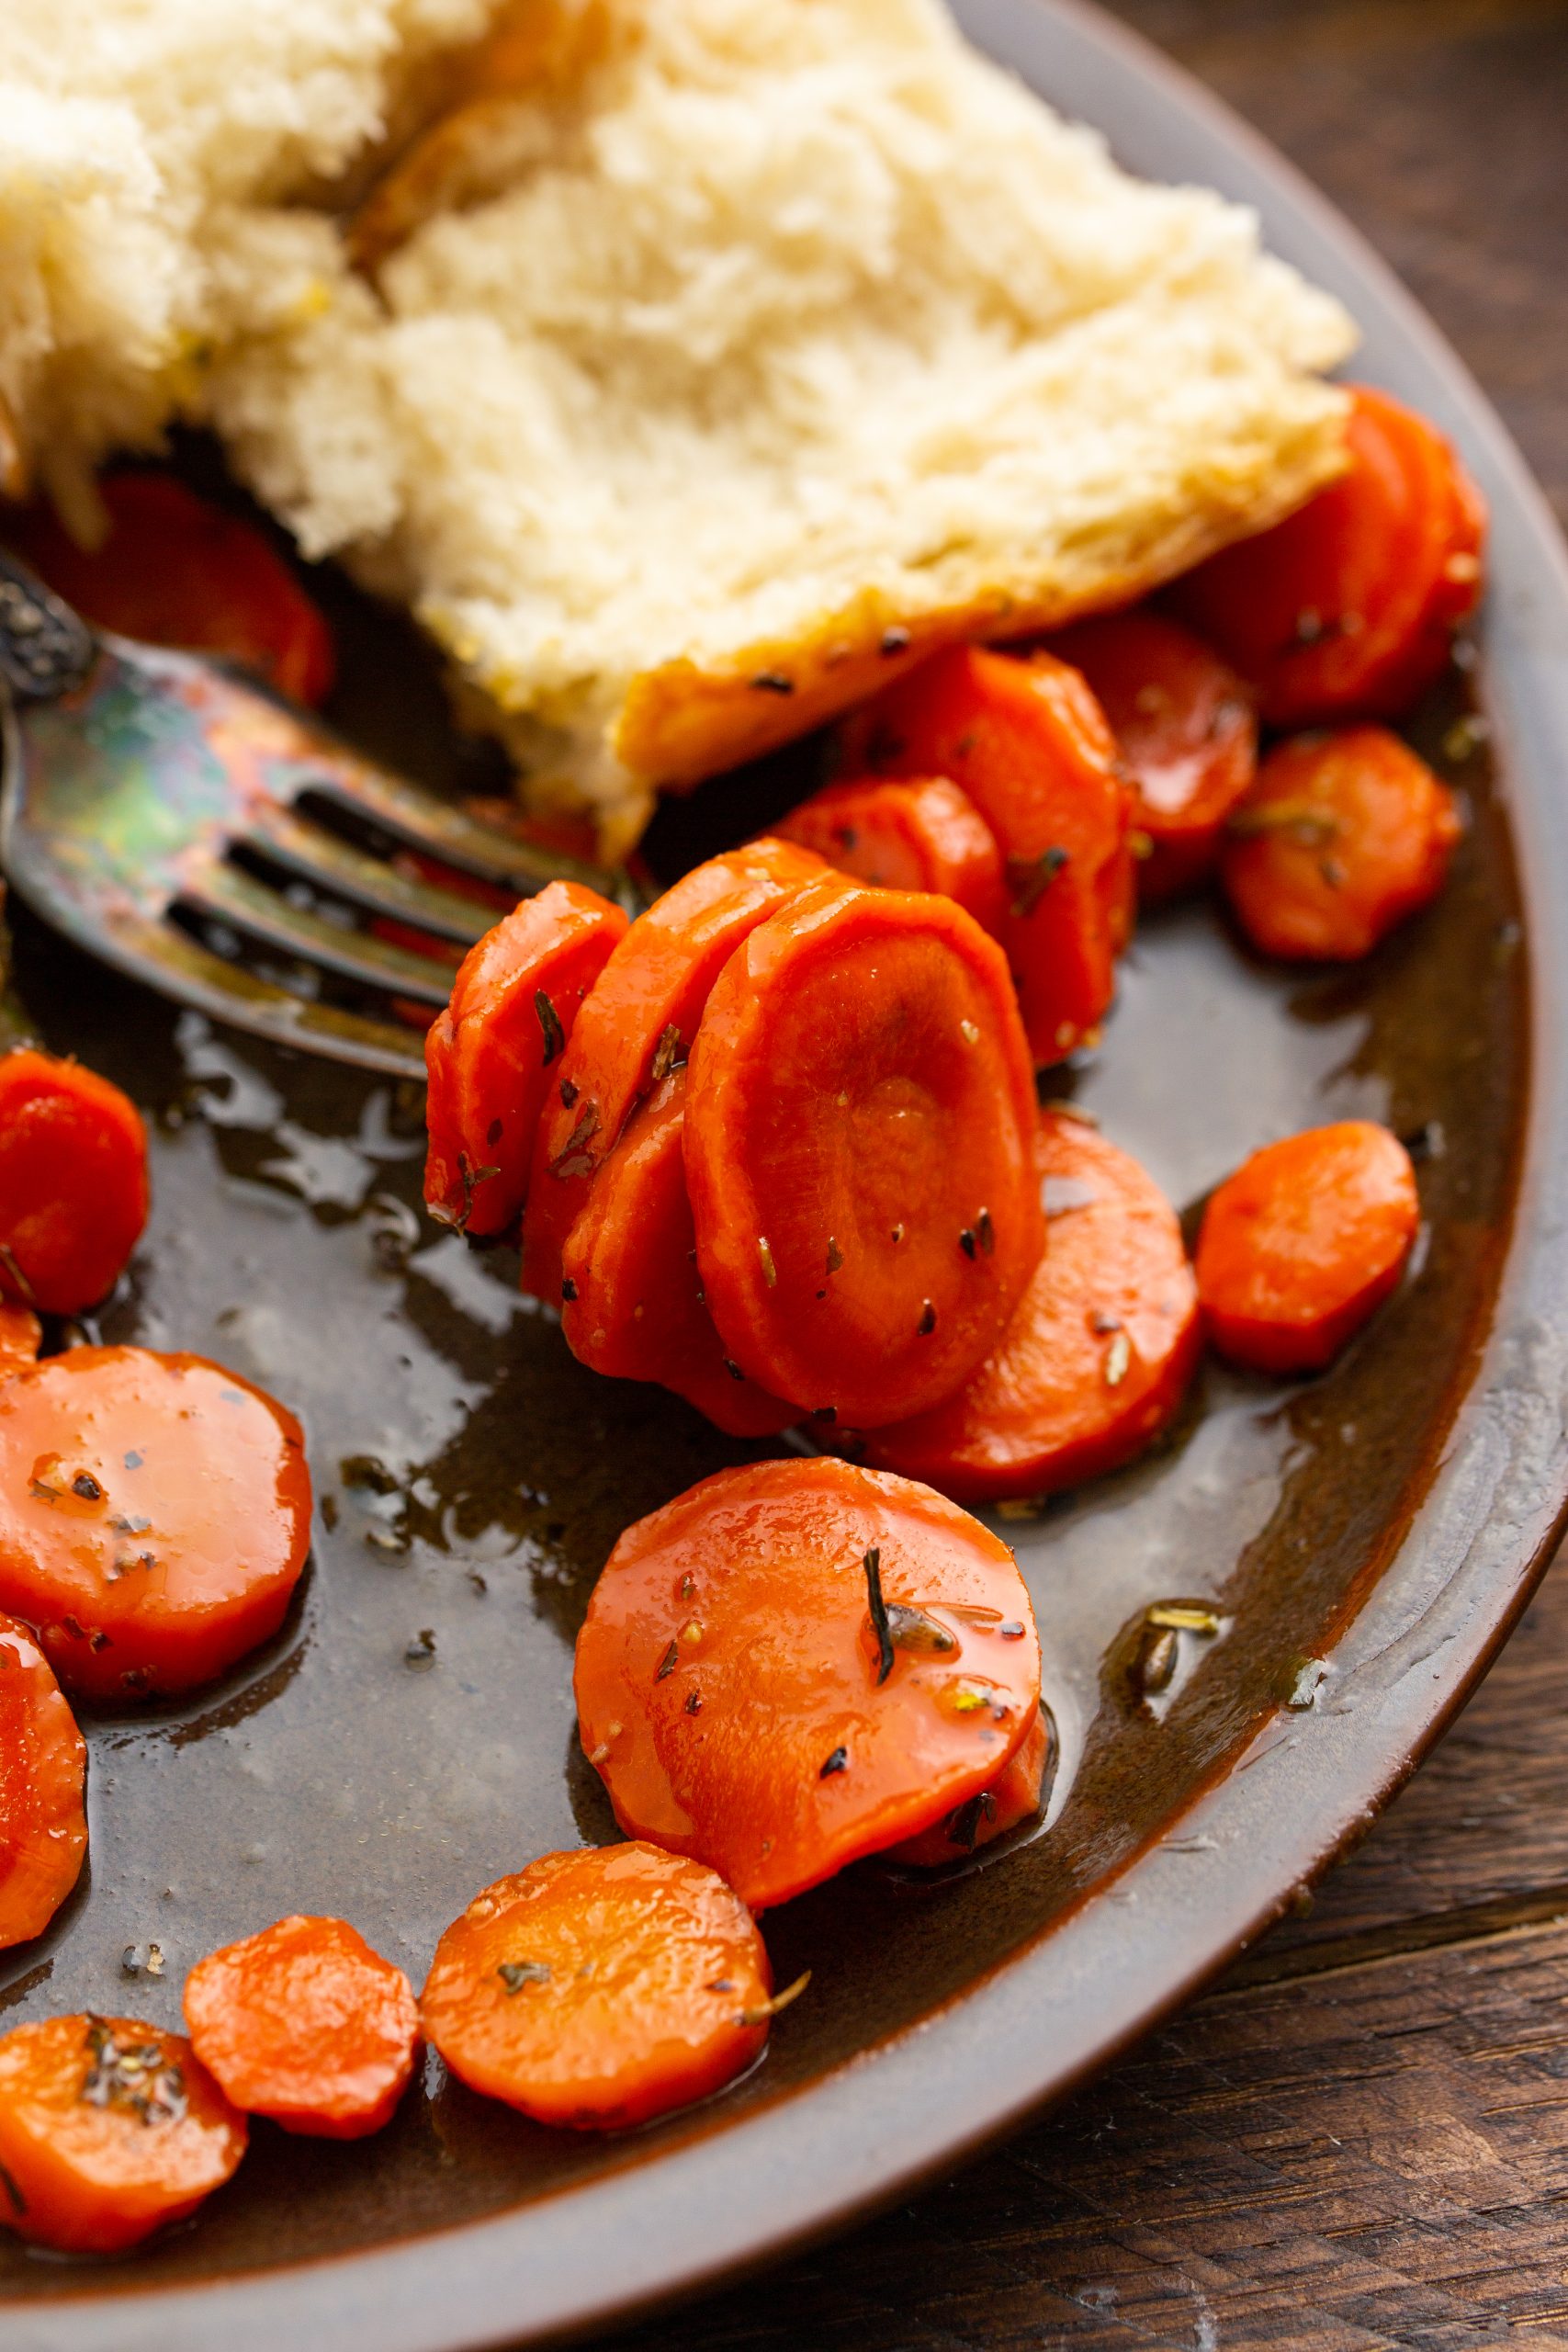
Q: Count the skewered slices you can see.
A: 4